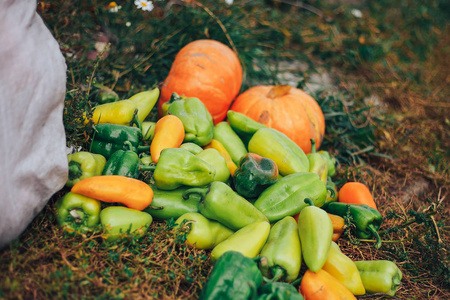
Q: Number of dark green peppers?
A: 6